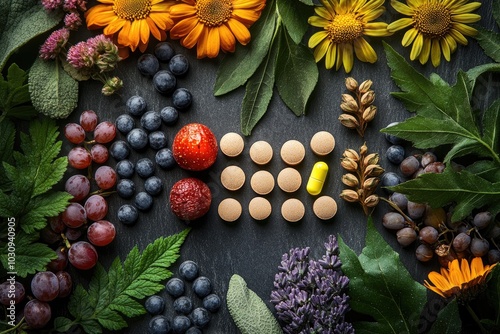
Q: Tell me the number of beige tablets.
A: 11